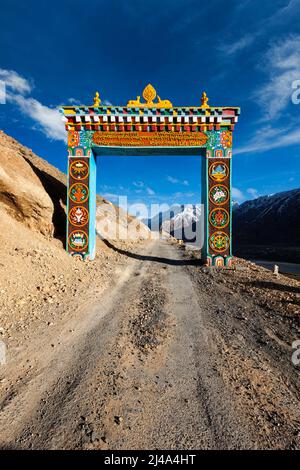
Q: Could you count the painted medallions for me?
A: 8